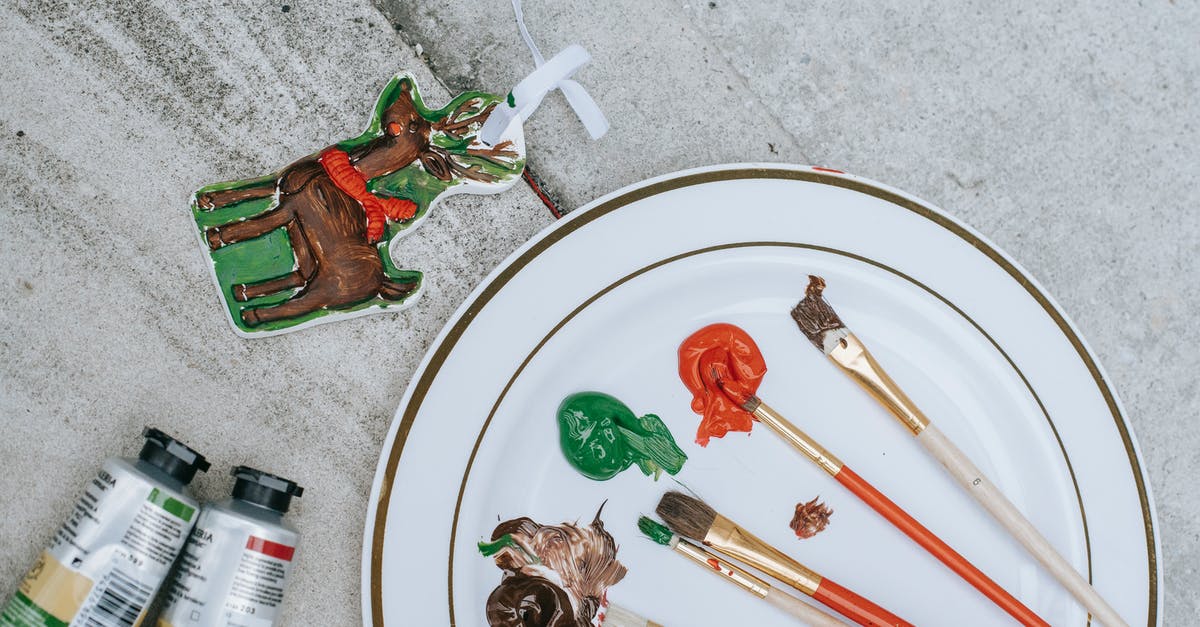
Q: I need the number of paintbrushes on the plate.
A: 5